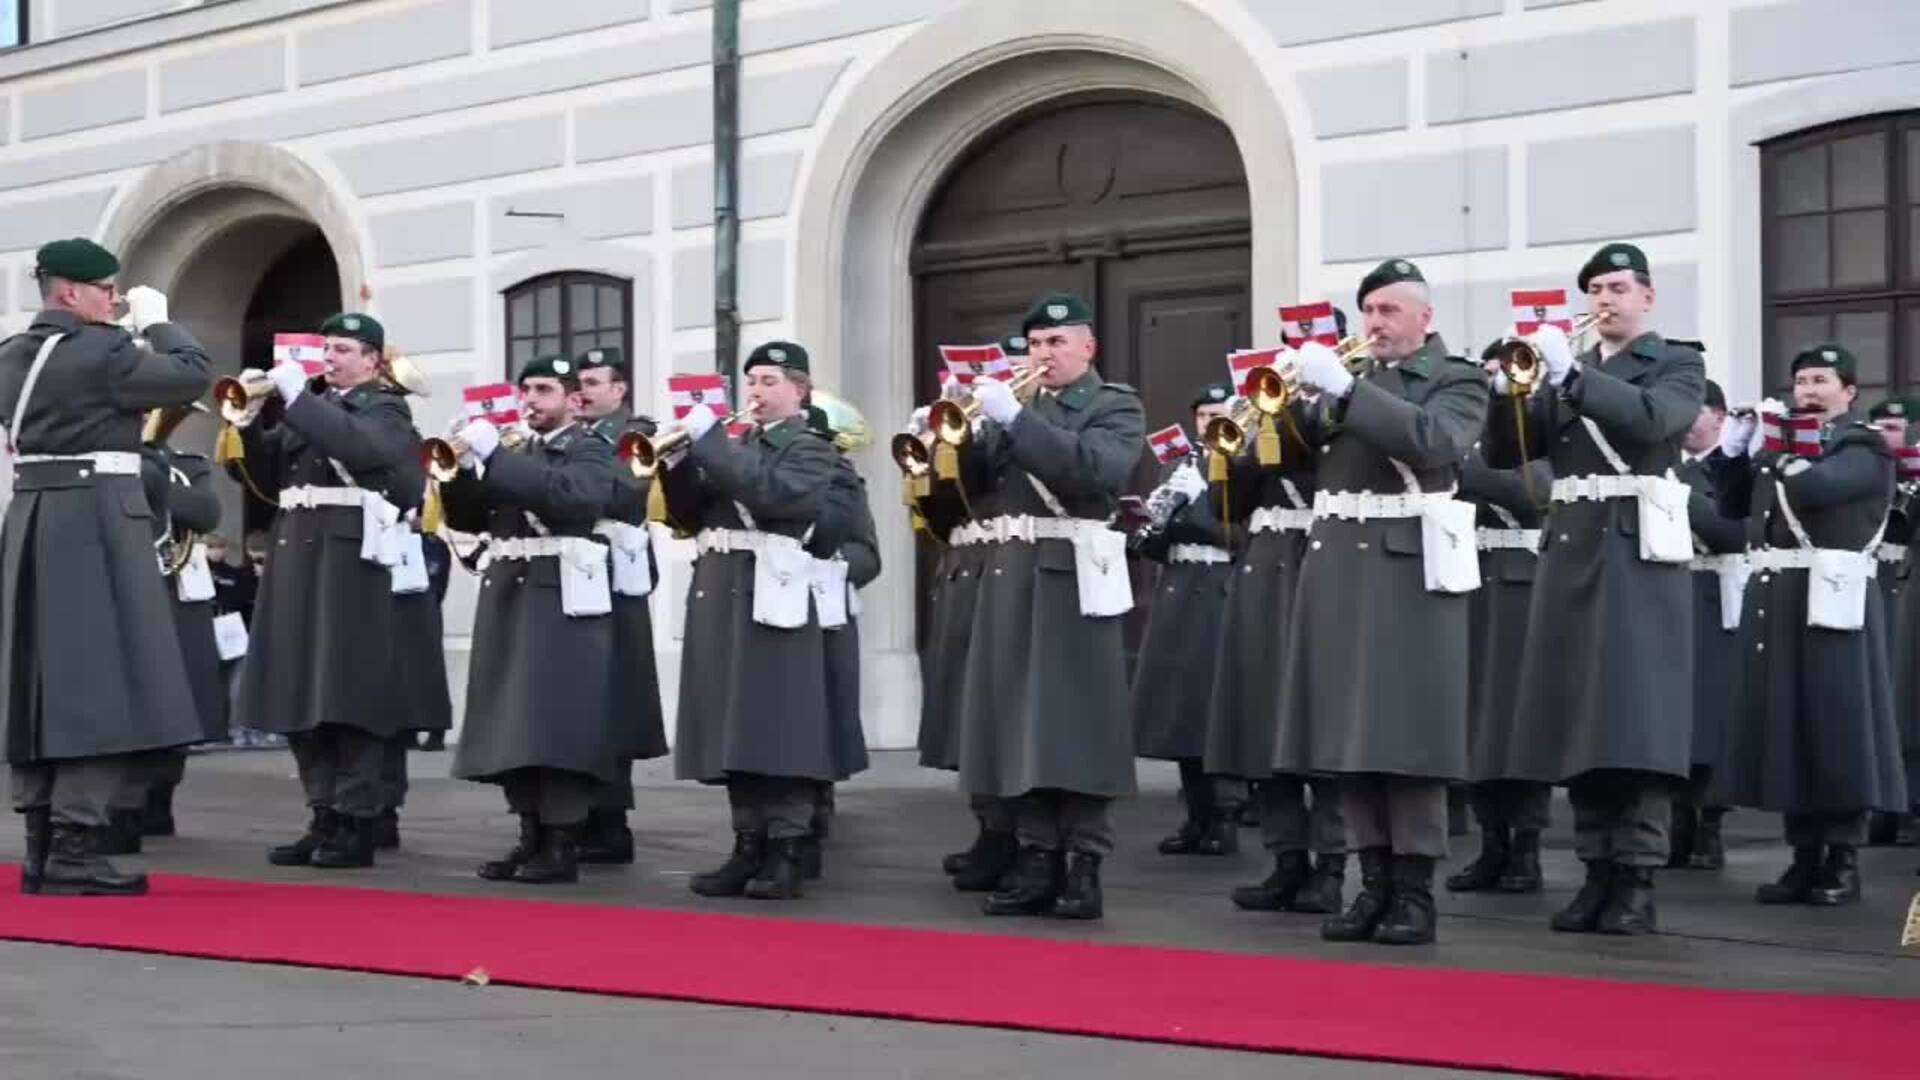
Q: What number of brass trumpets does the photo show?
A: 8